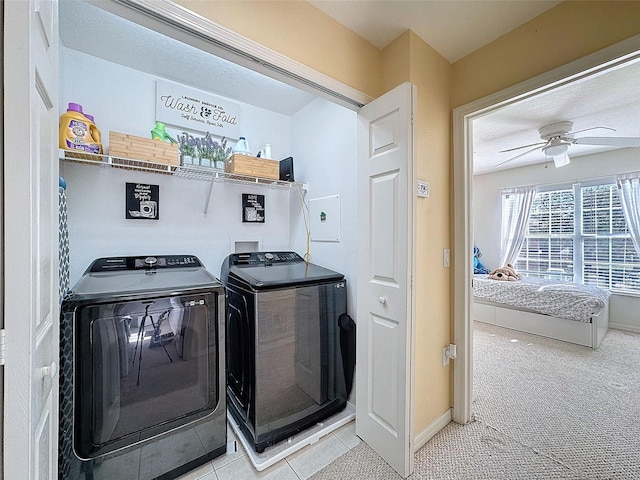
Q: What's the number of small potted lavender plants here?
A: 3